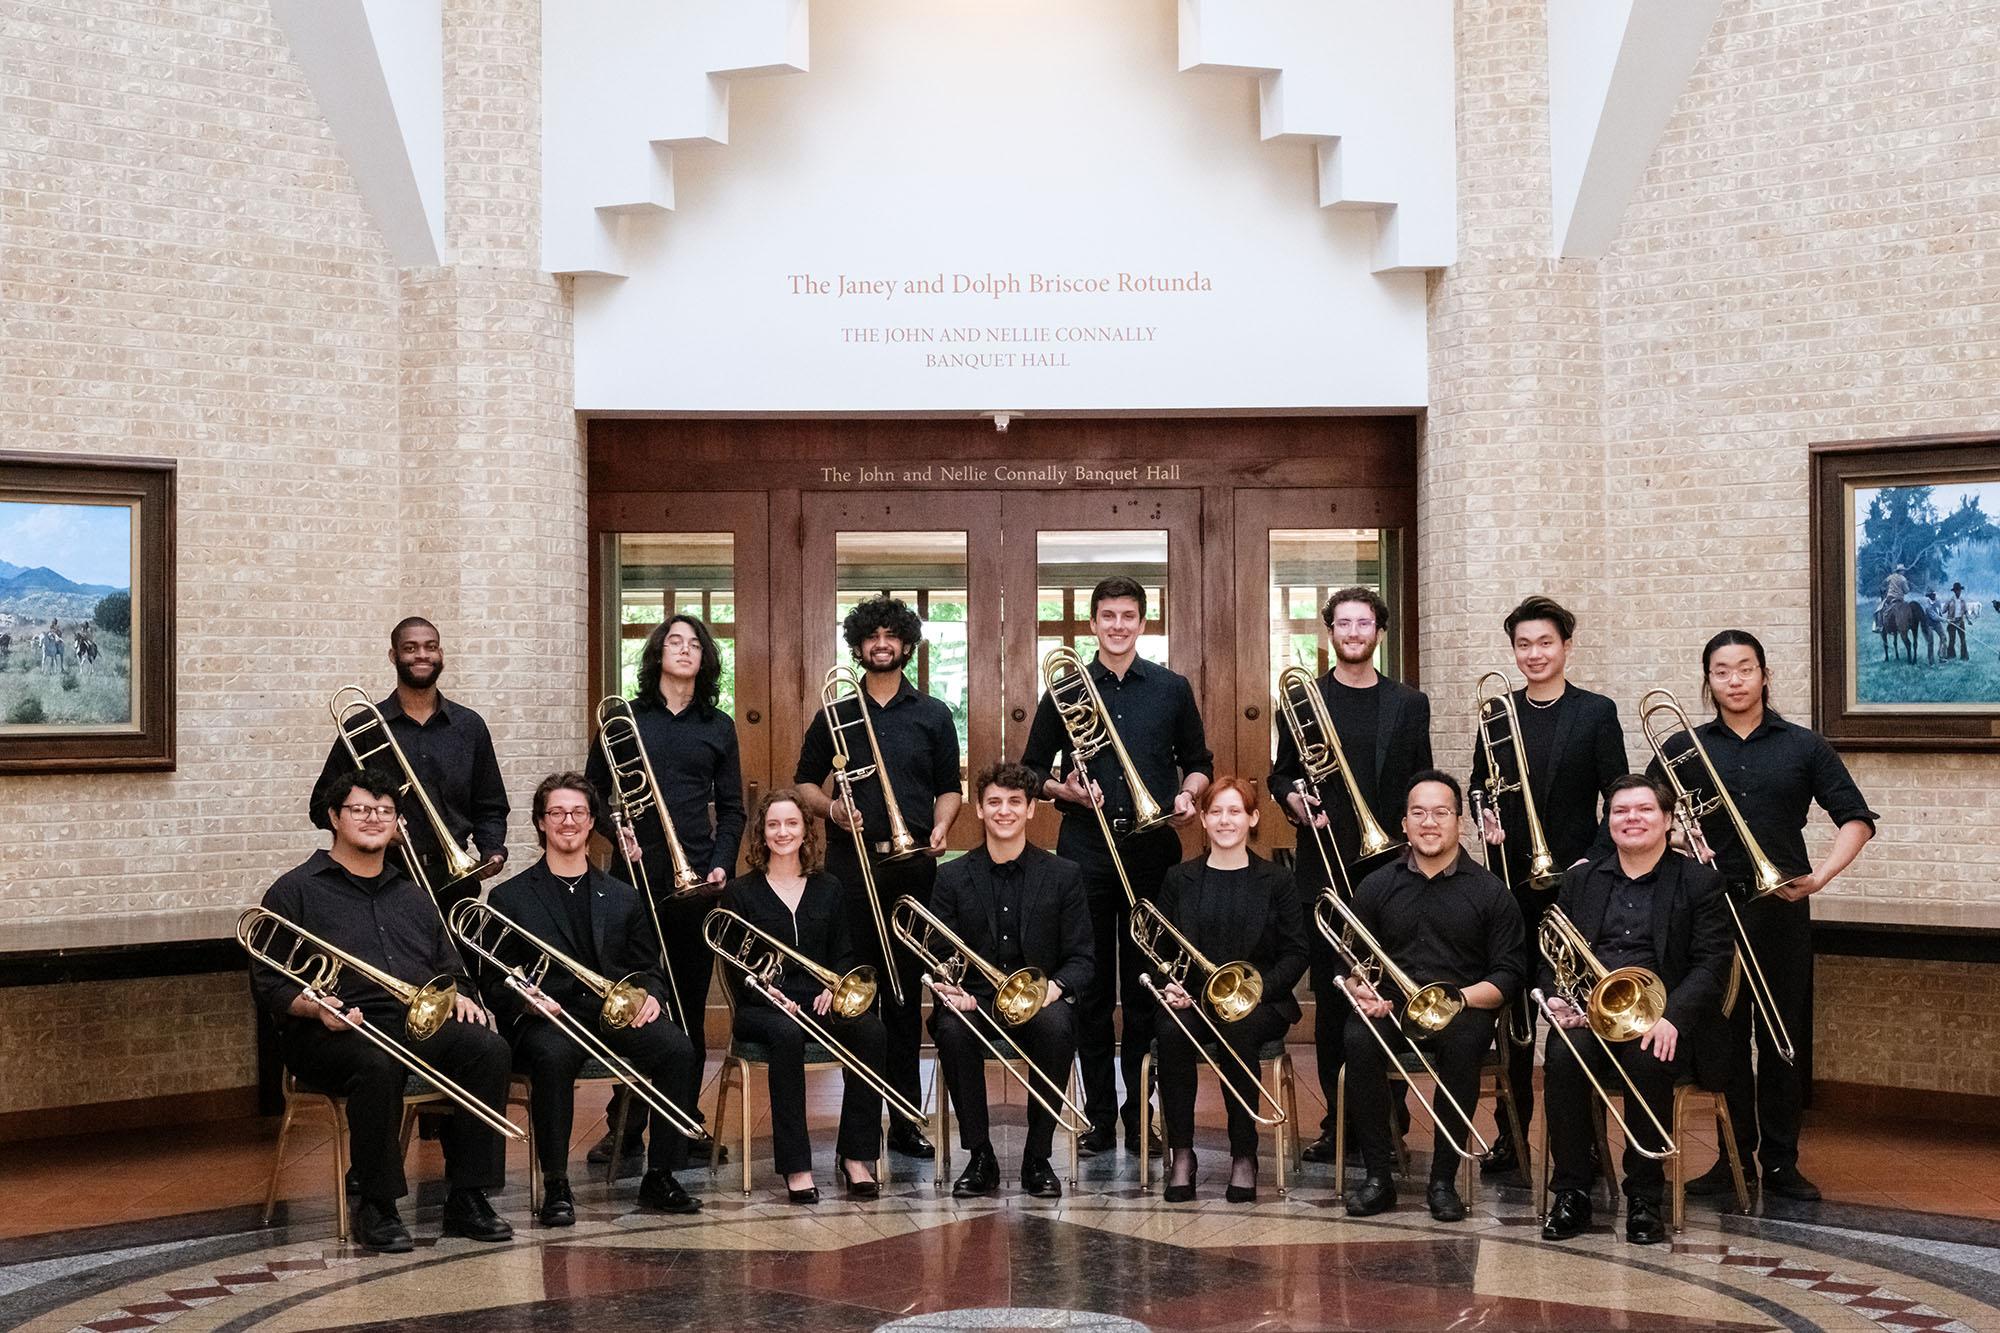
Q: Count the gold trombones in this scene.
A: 14